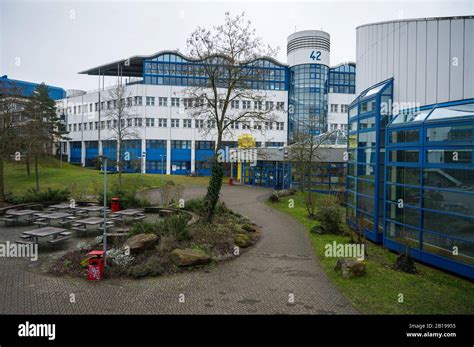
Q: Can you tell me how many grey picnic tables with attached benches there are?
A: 7